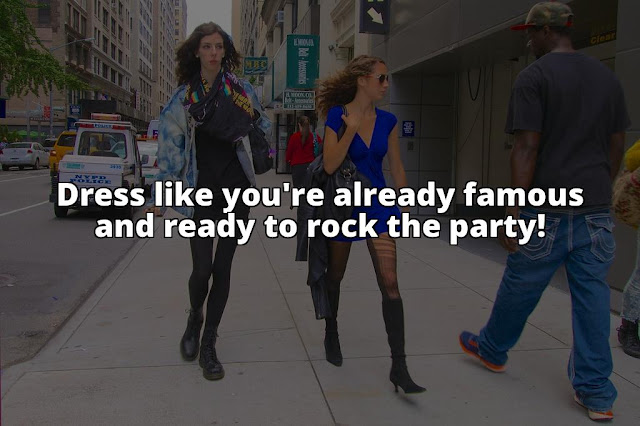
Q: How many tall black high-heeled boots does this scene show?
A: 2